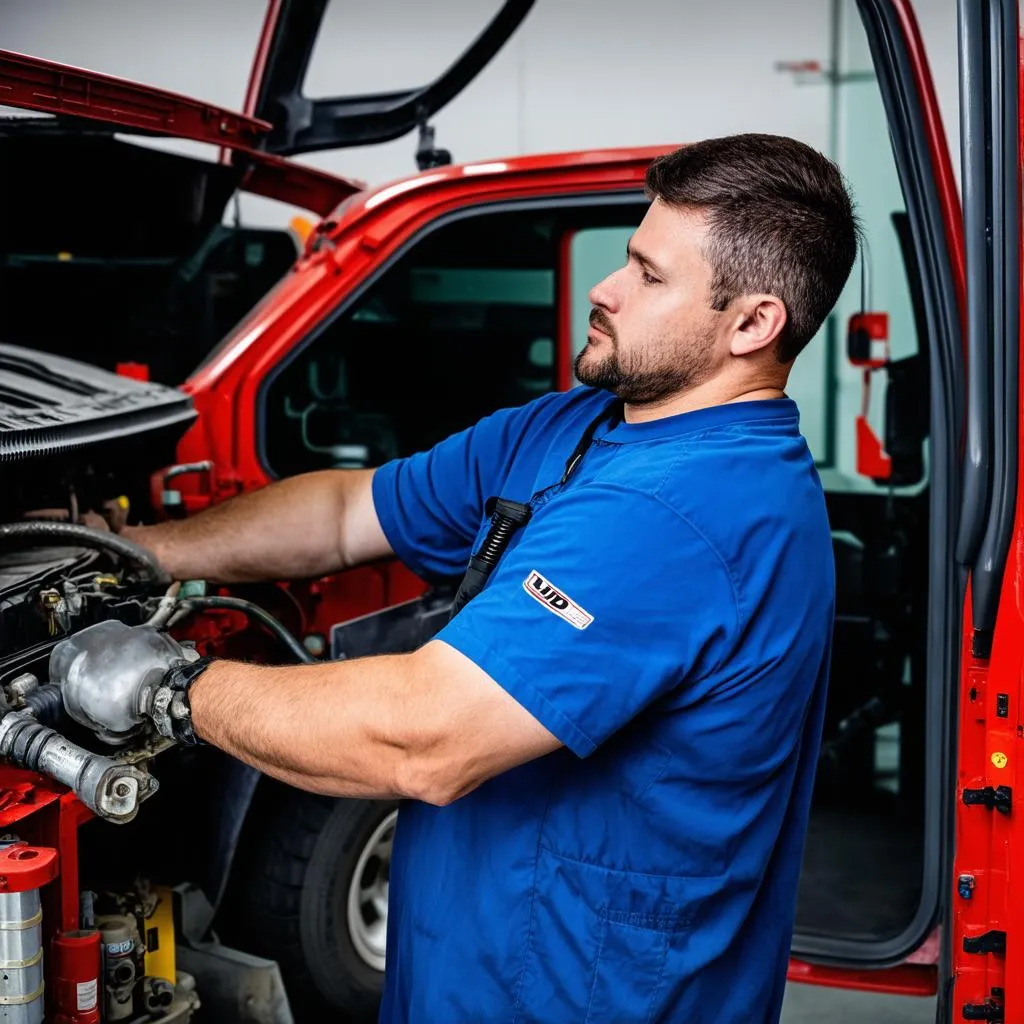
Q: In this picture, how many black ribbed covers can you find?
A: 1